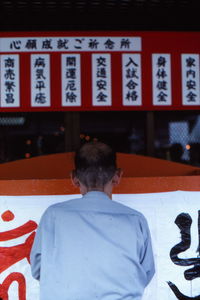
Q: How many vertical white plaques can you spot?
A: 7